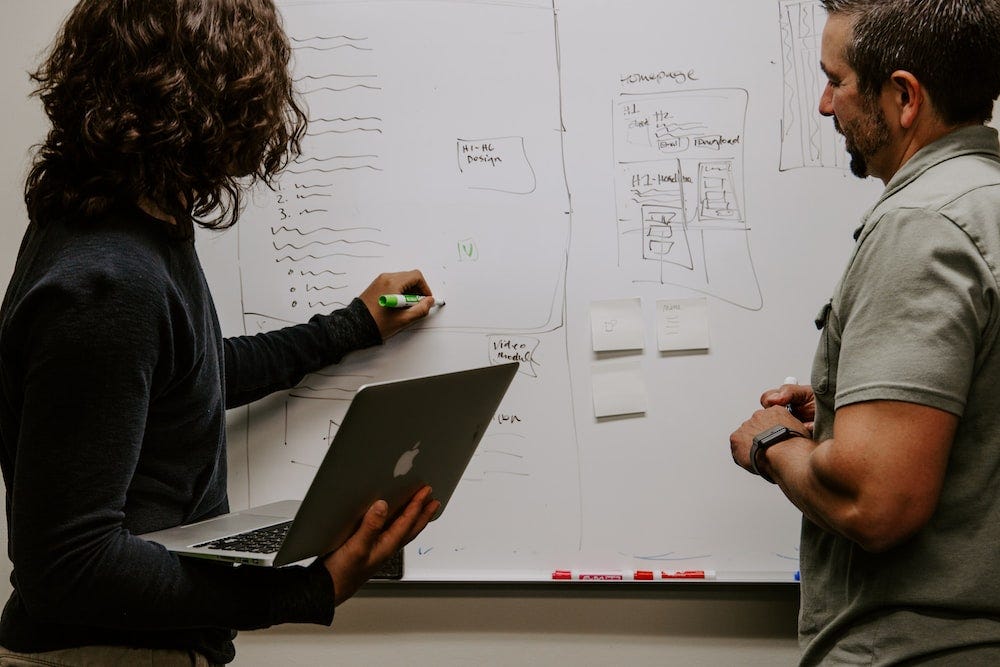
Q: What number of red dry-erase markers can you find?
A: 2